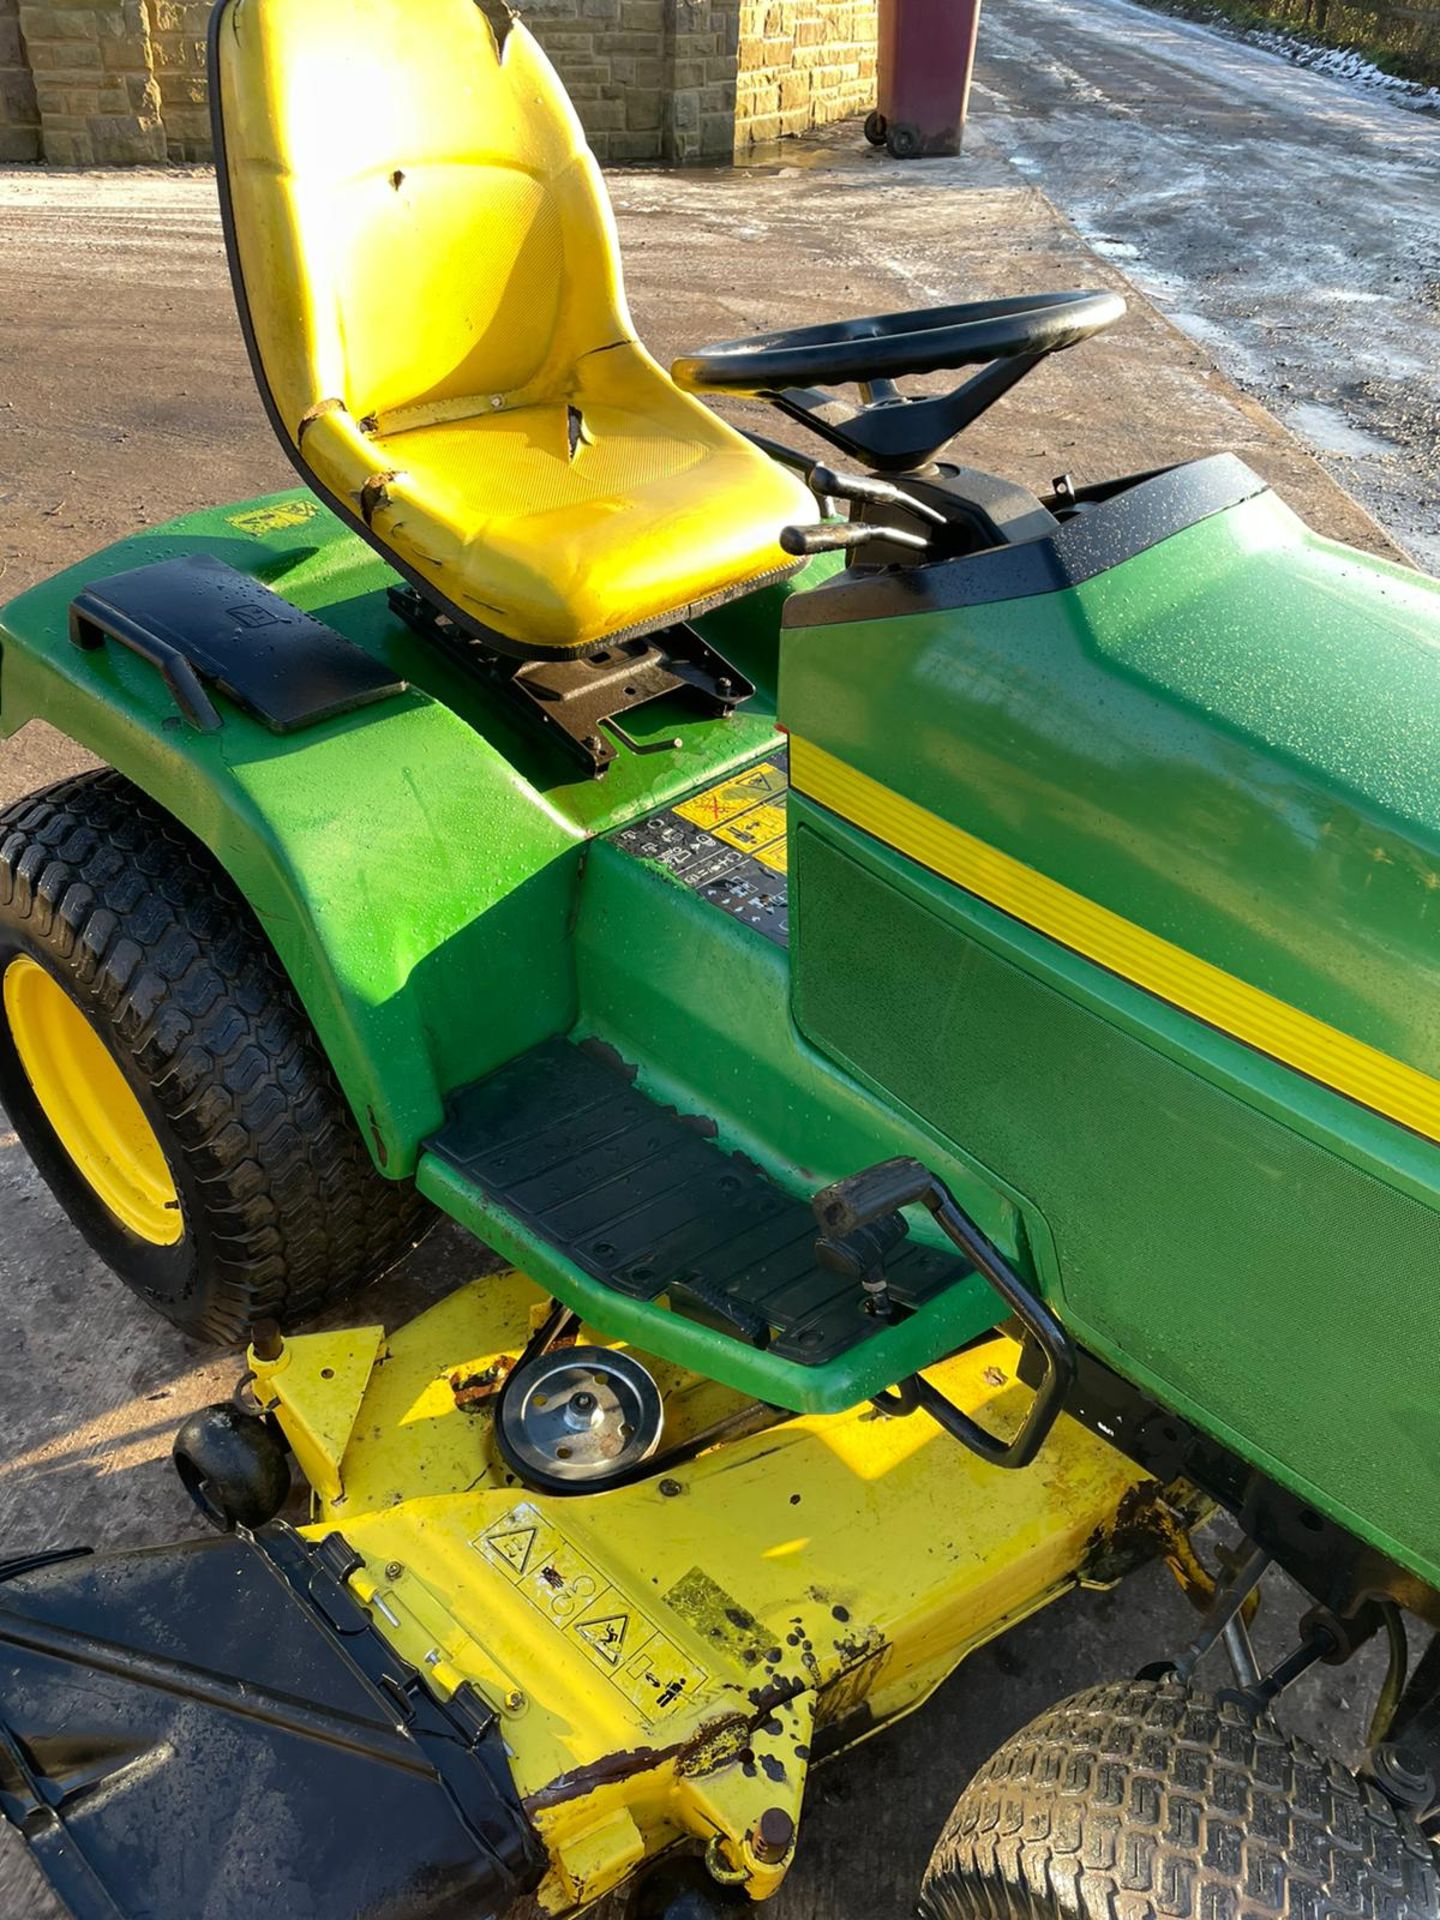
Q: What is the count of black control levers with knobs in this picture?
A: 2